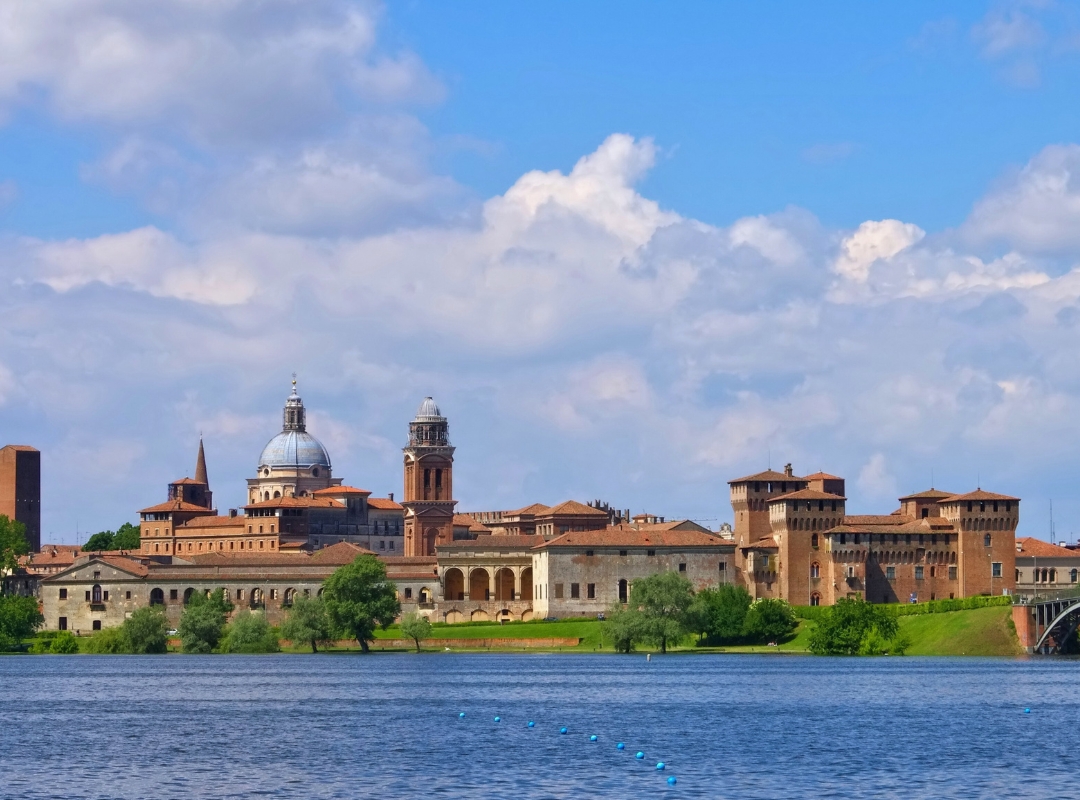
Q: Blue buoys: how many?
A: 10